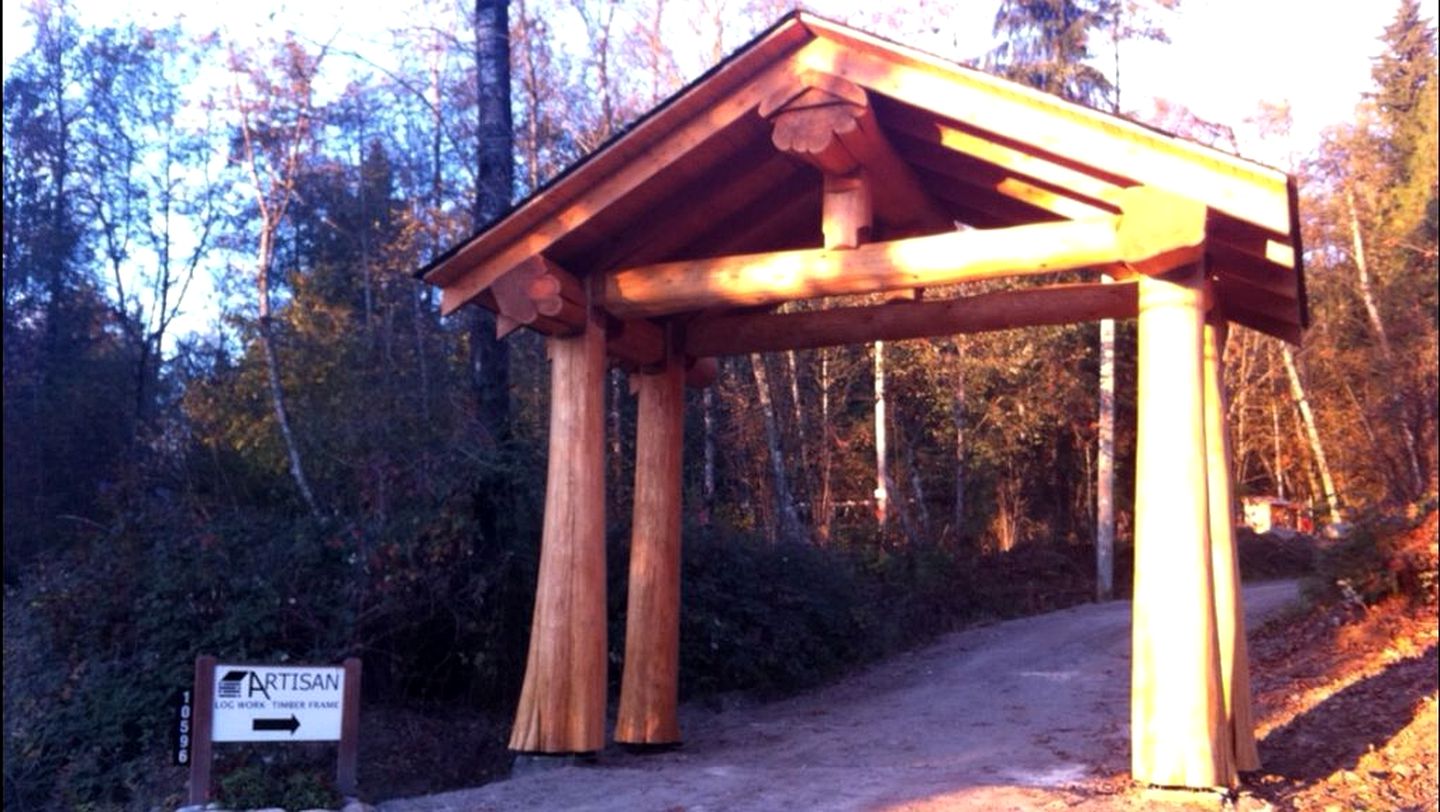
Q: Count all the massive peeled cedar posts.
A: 4